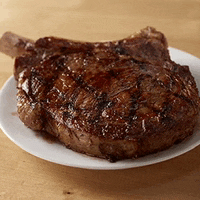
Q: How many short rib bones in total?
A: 1